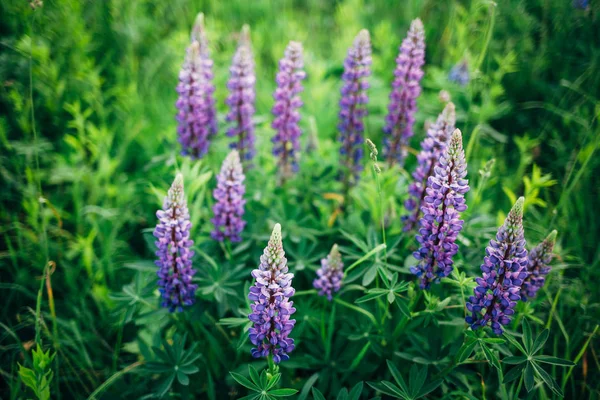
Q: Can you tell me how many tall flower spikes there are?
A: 14